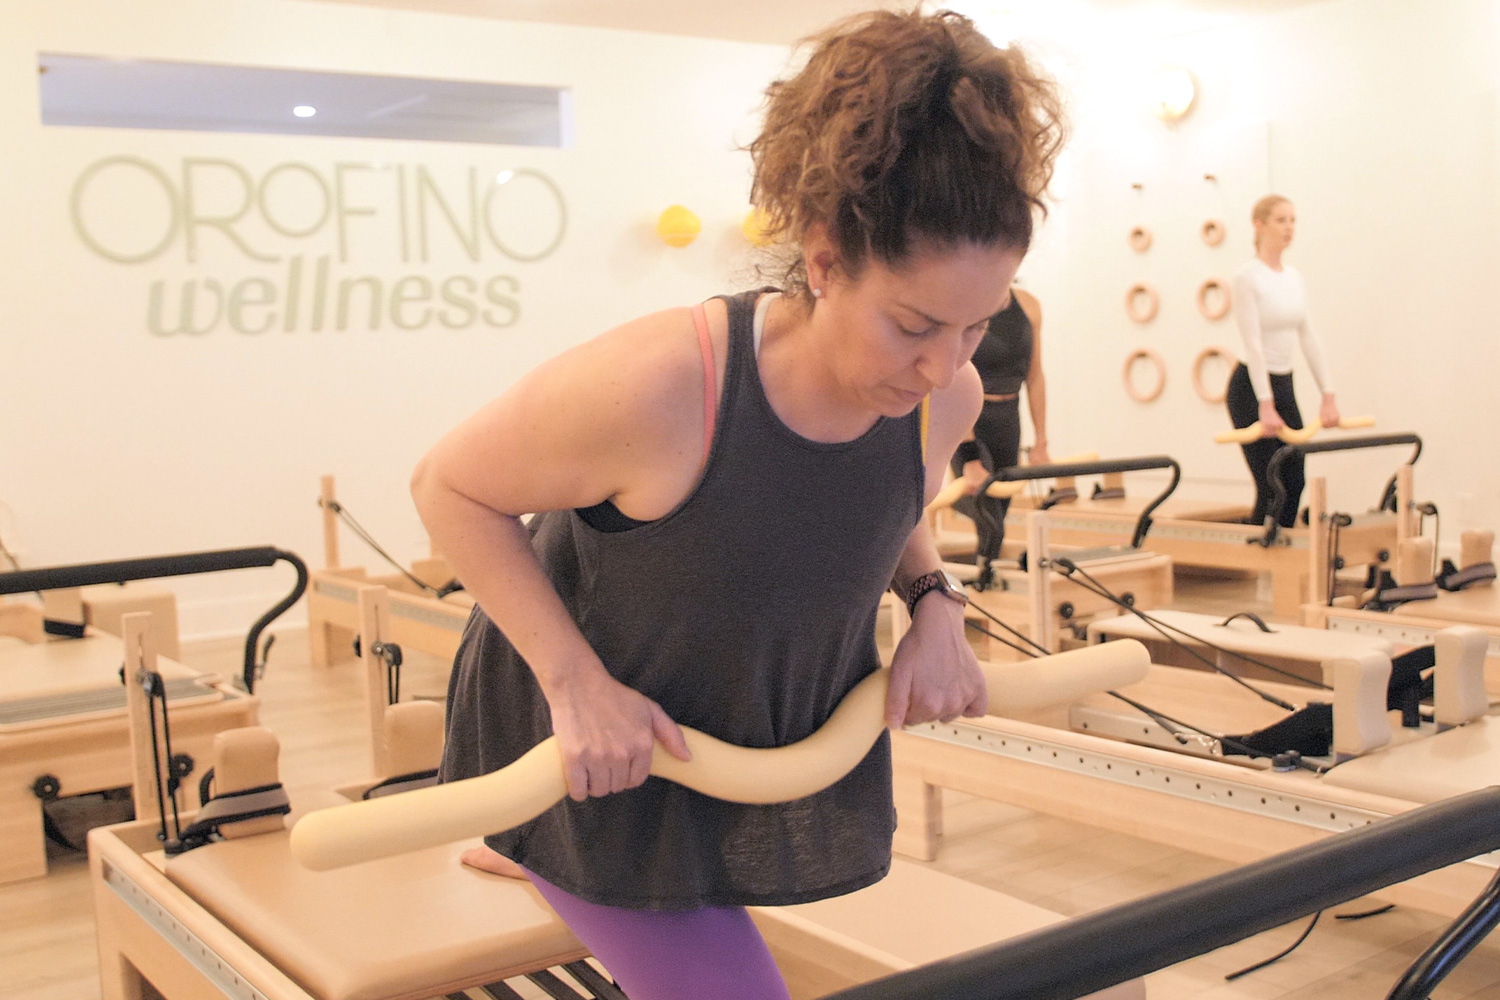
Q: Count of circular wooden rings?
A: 6